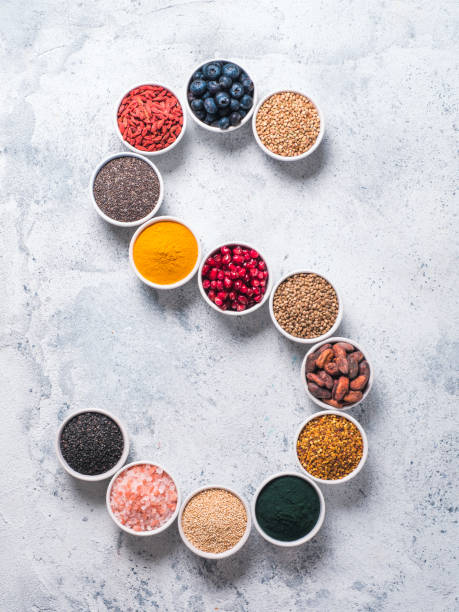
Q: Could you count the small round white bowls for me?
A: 13